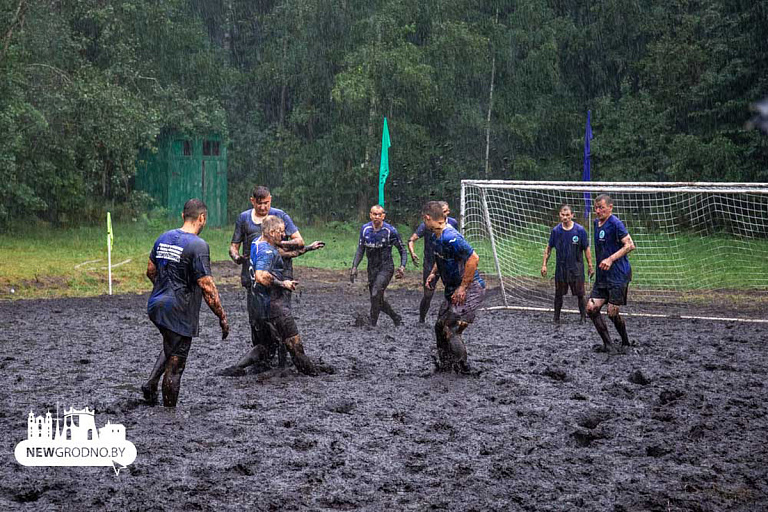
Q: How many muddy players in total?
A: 8